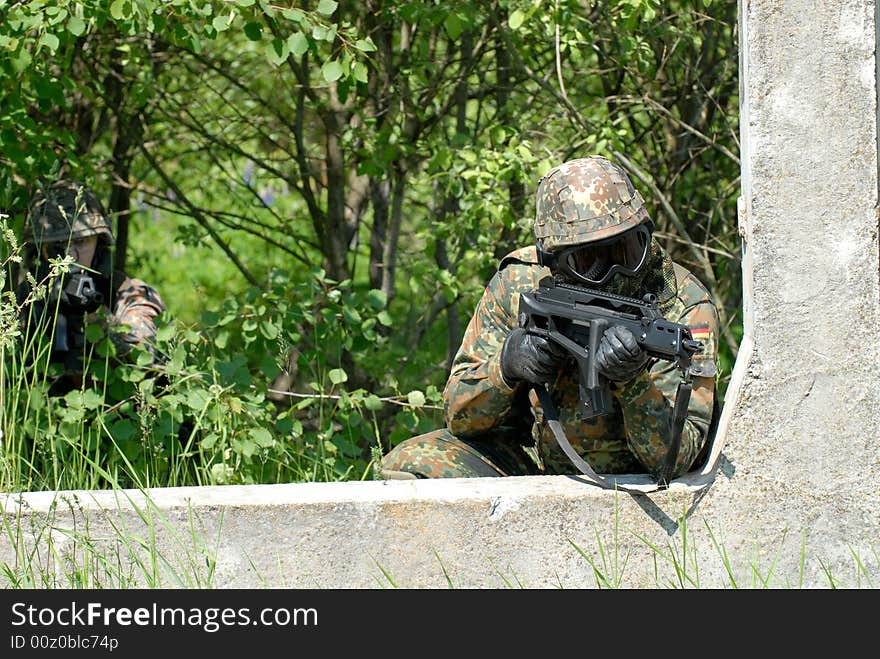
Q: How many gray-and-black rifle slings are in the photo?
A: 1